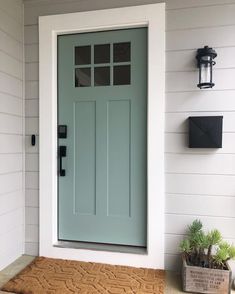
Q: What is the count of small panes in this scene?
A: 6